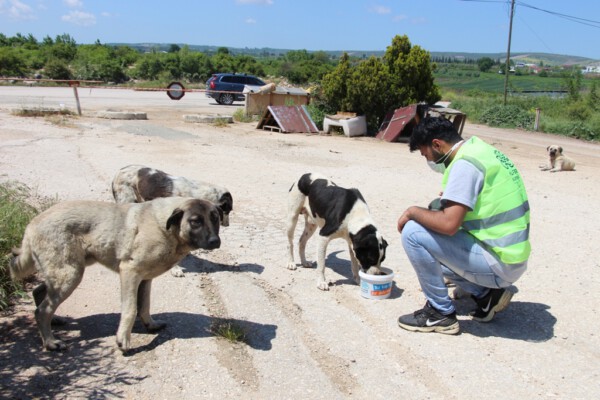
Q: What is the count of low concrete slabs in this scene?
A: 2